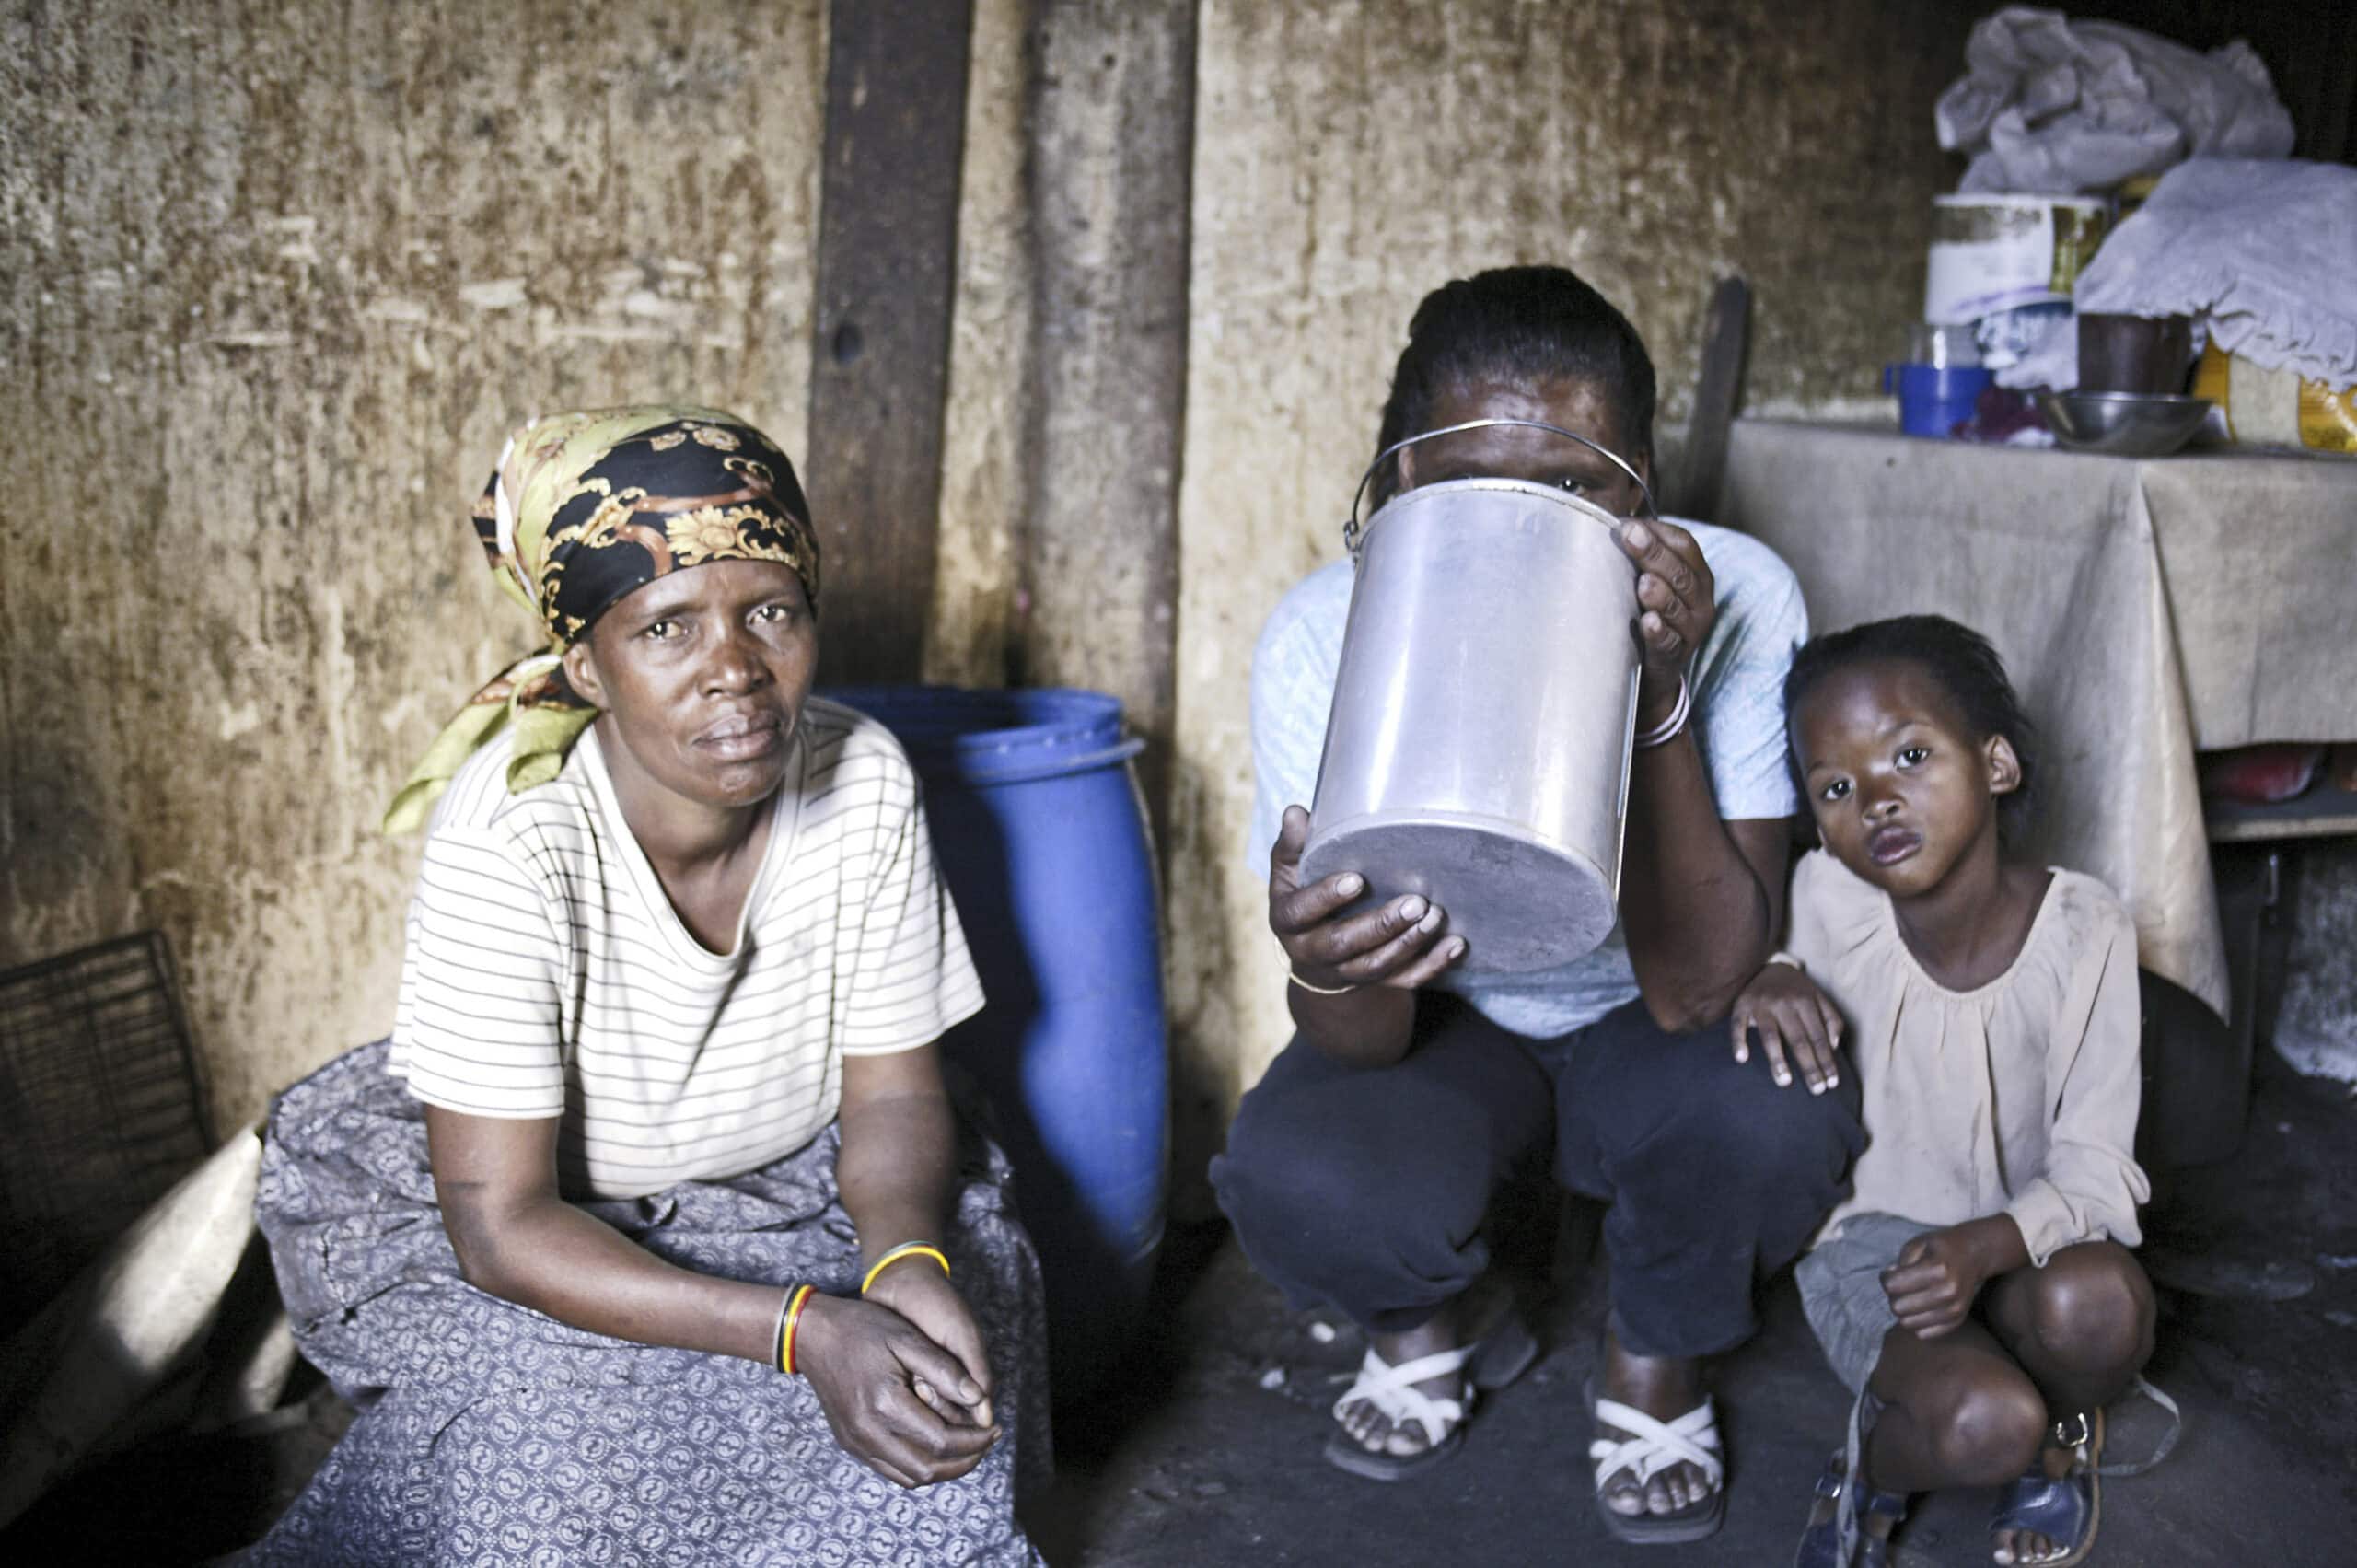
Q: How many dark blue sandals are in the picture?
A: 2